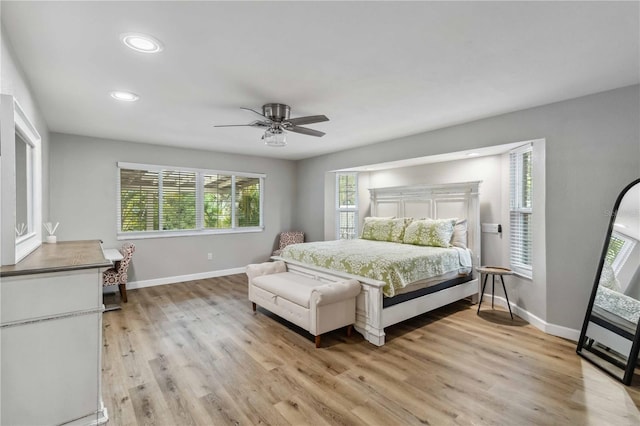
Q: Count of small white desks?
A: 1